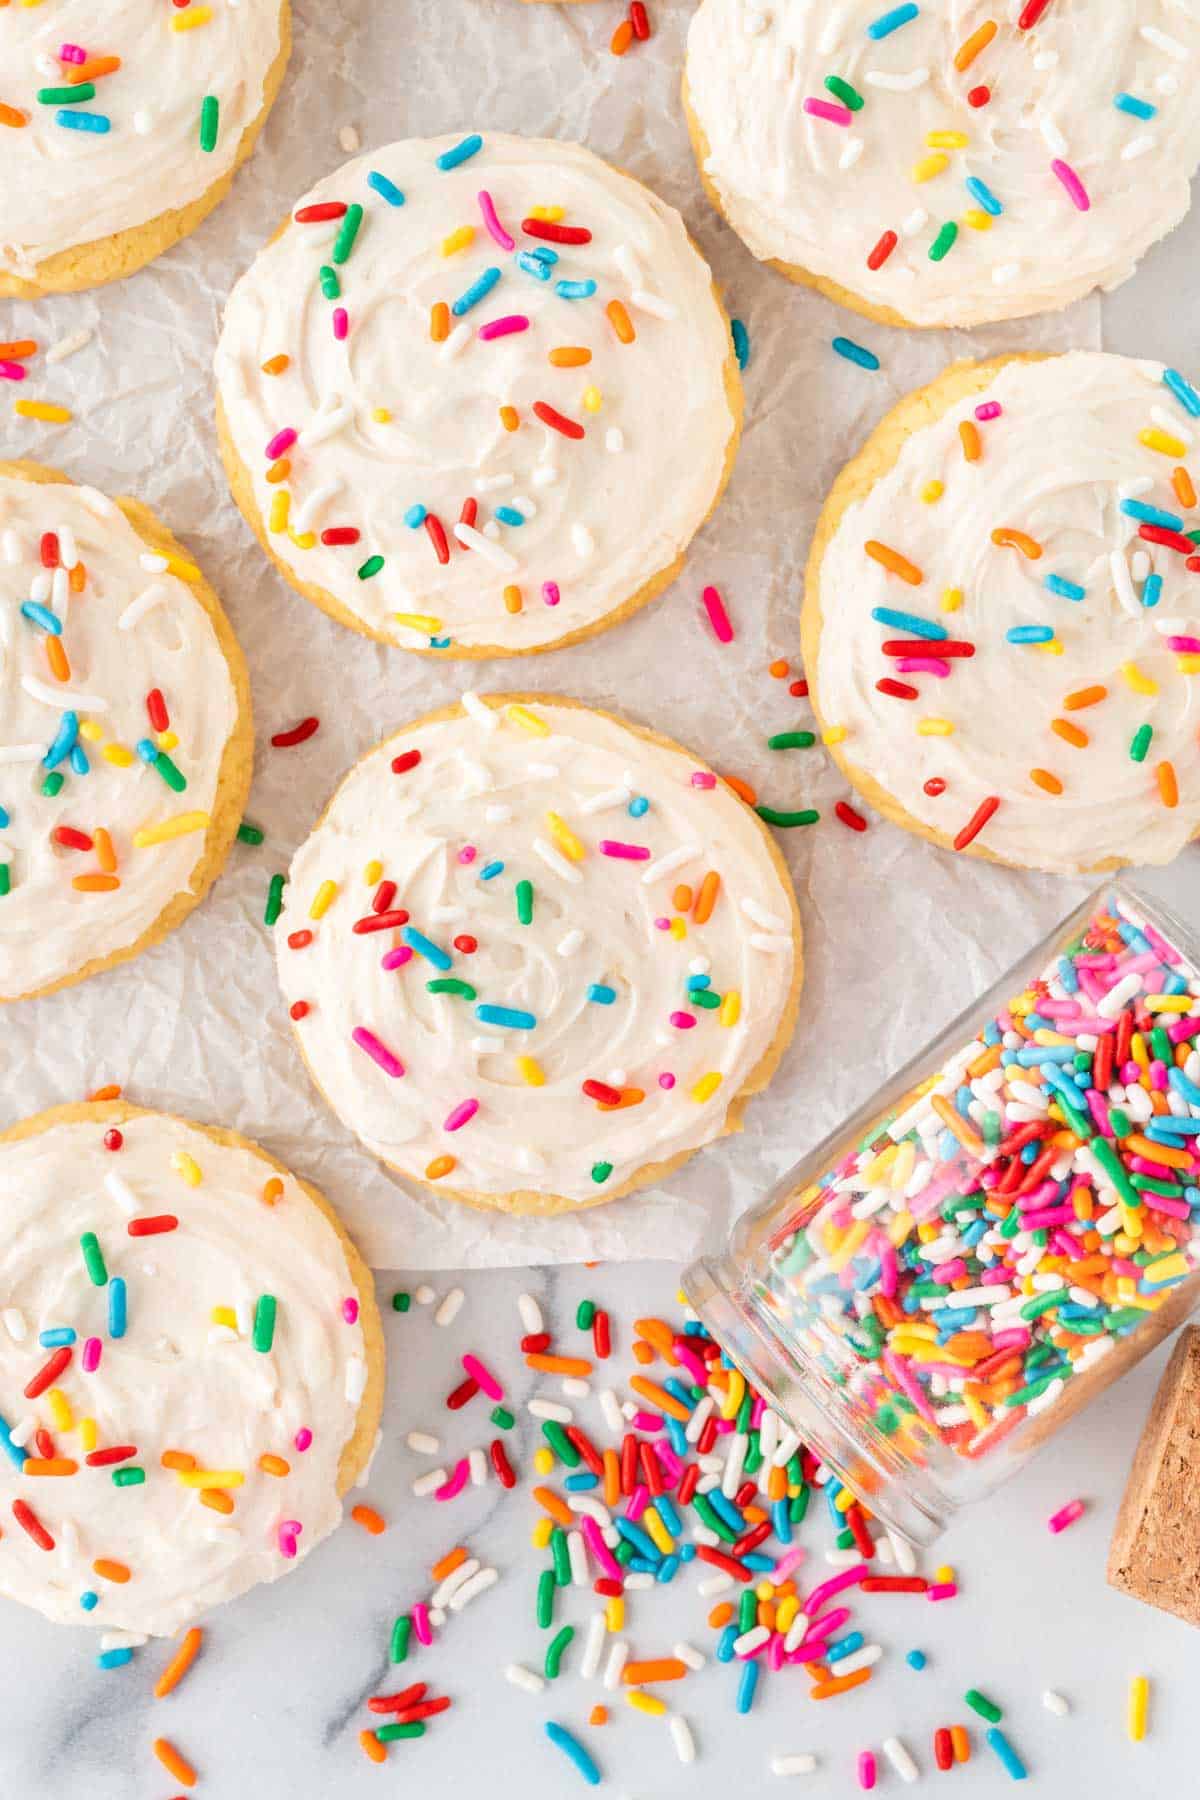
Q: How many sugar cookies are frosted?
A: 7